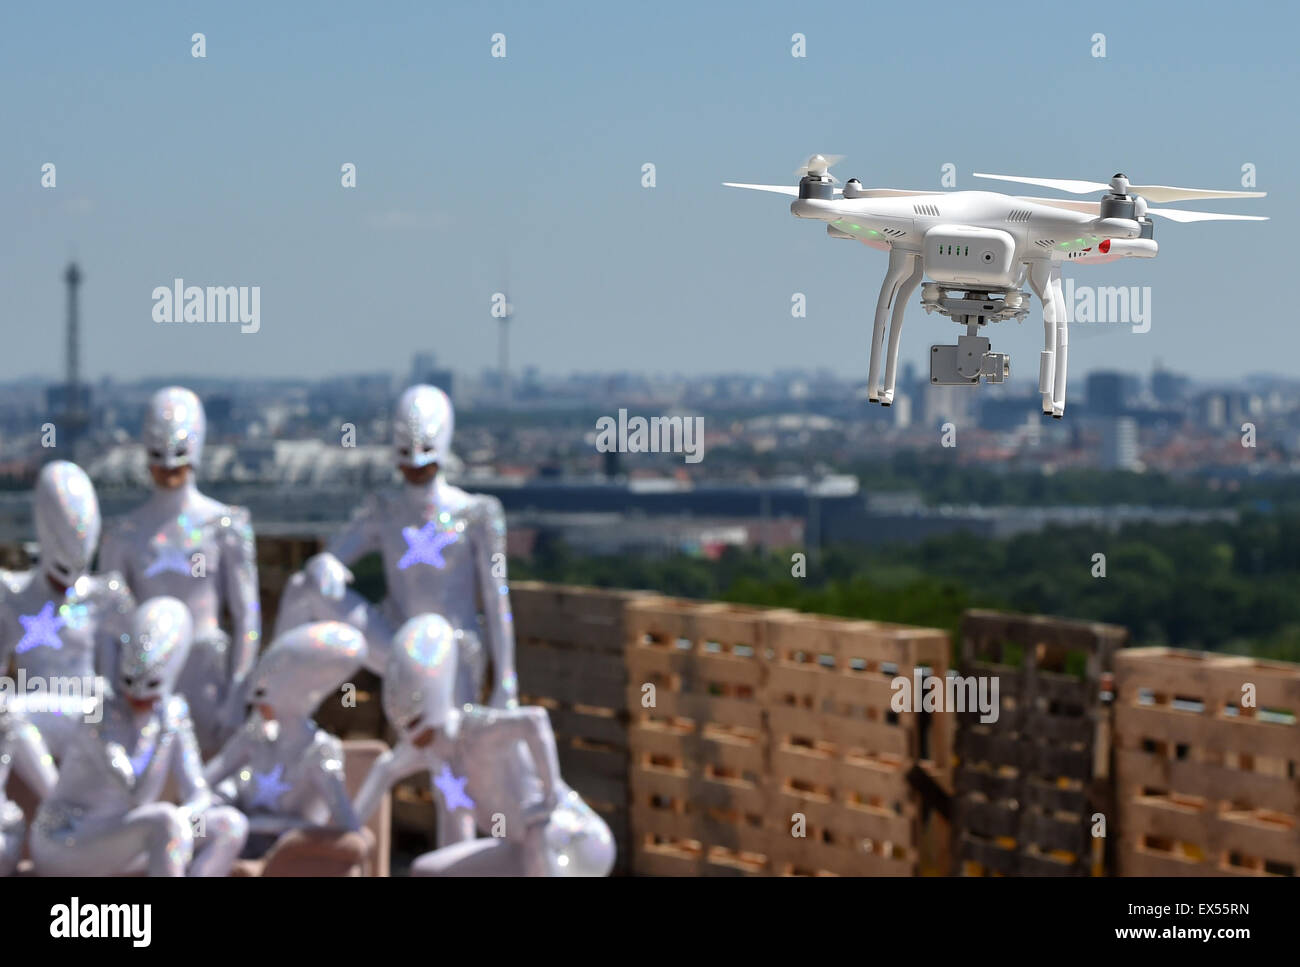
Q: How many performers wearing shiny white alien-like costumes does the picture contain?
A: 6